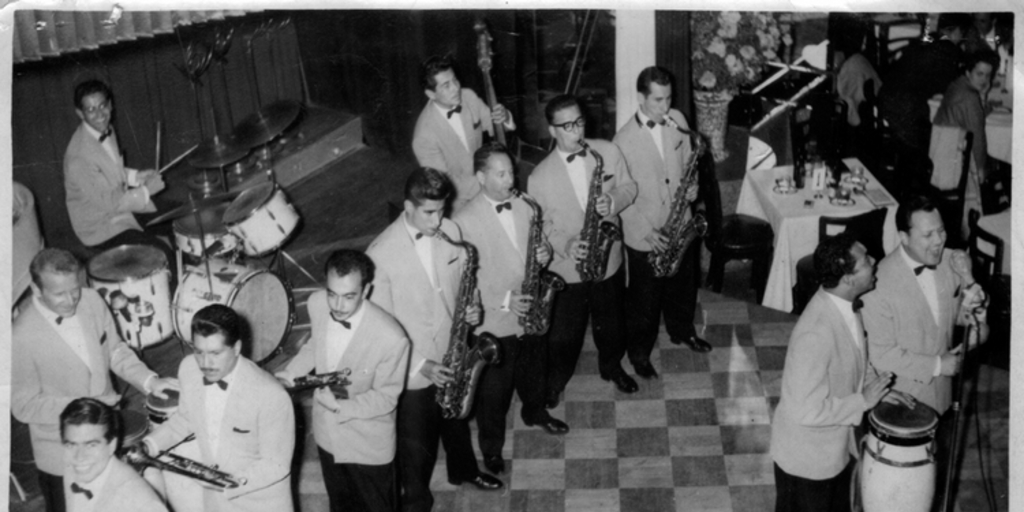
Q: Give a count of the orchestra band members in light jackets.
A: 12